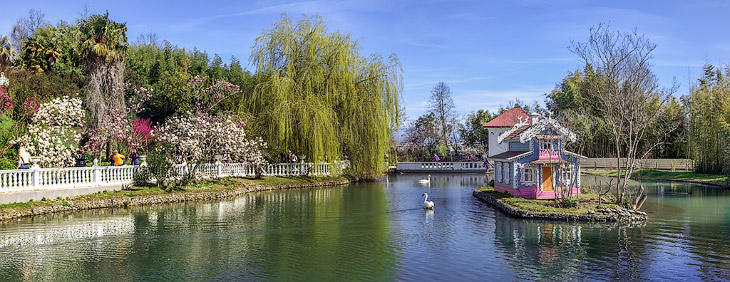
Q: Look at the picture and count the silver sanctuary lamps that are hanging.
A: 0